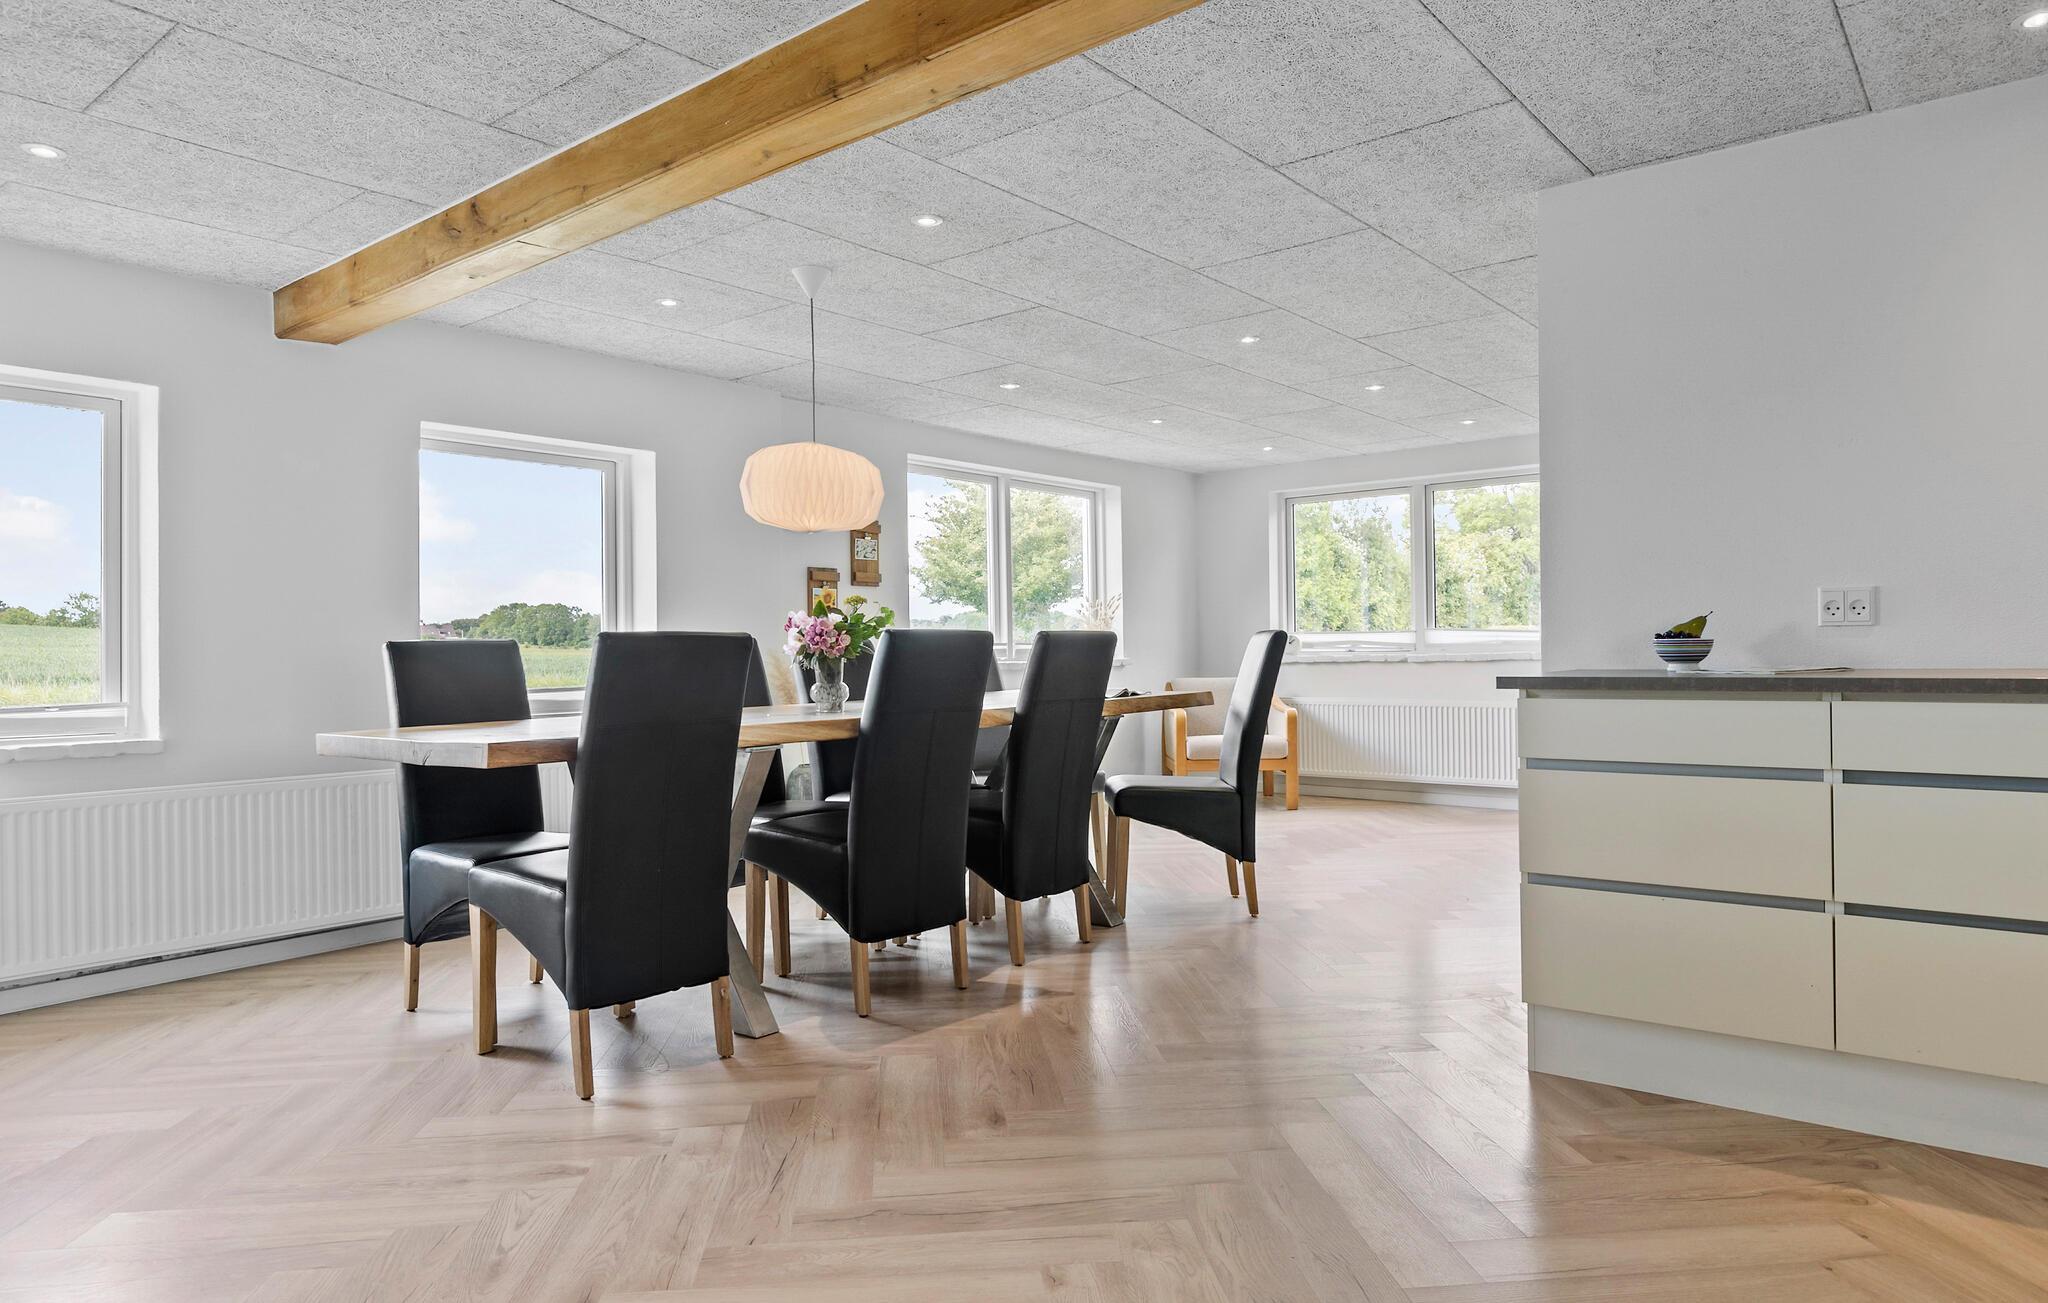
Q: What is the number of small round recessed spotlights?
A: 10